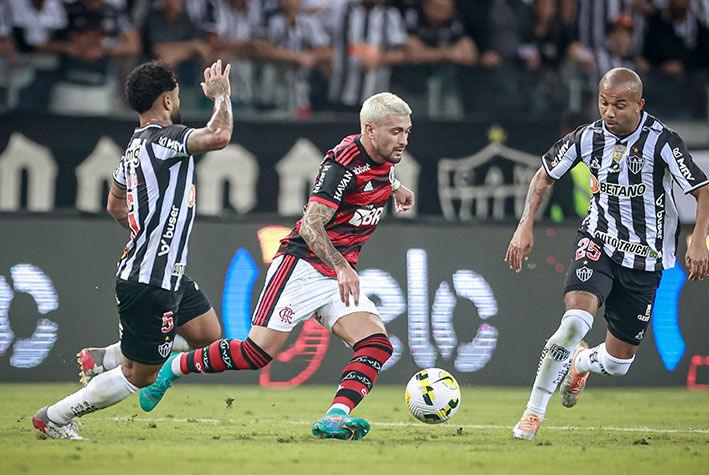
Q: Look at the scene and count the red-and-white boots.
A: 2